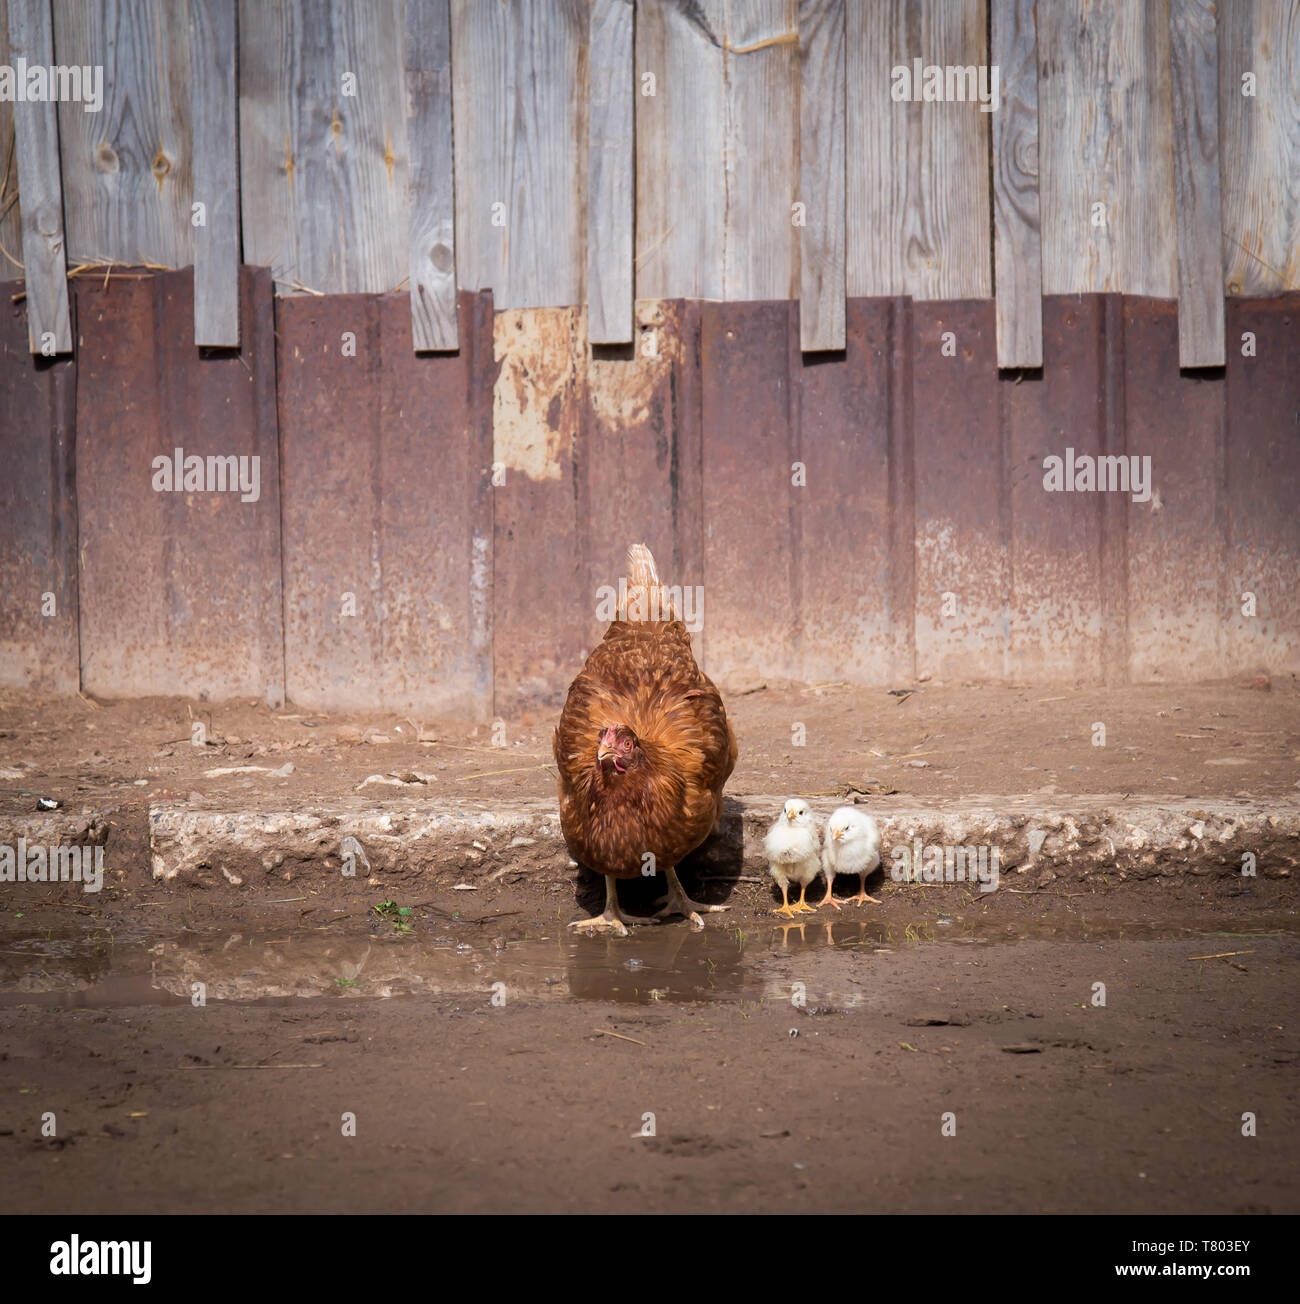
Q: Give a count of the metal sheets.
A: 7